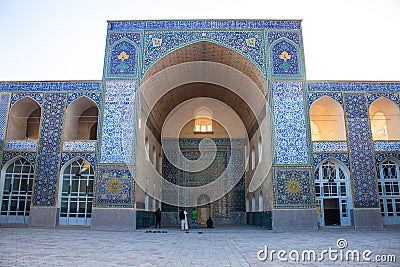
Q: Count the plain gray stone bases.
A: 4